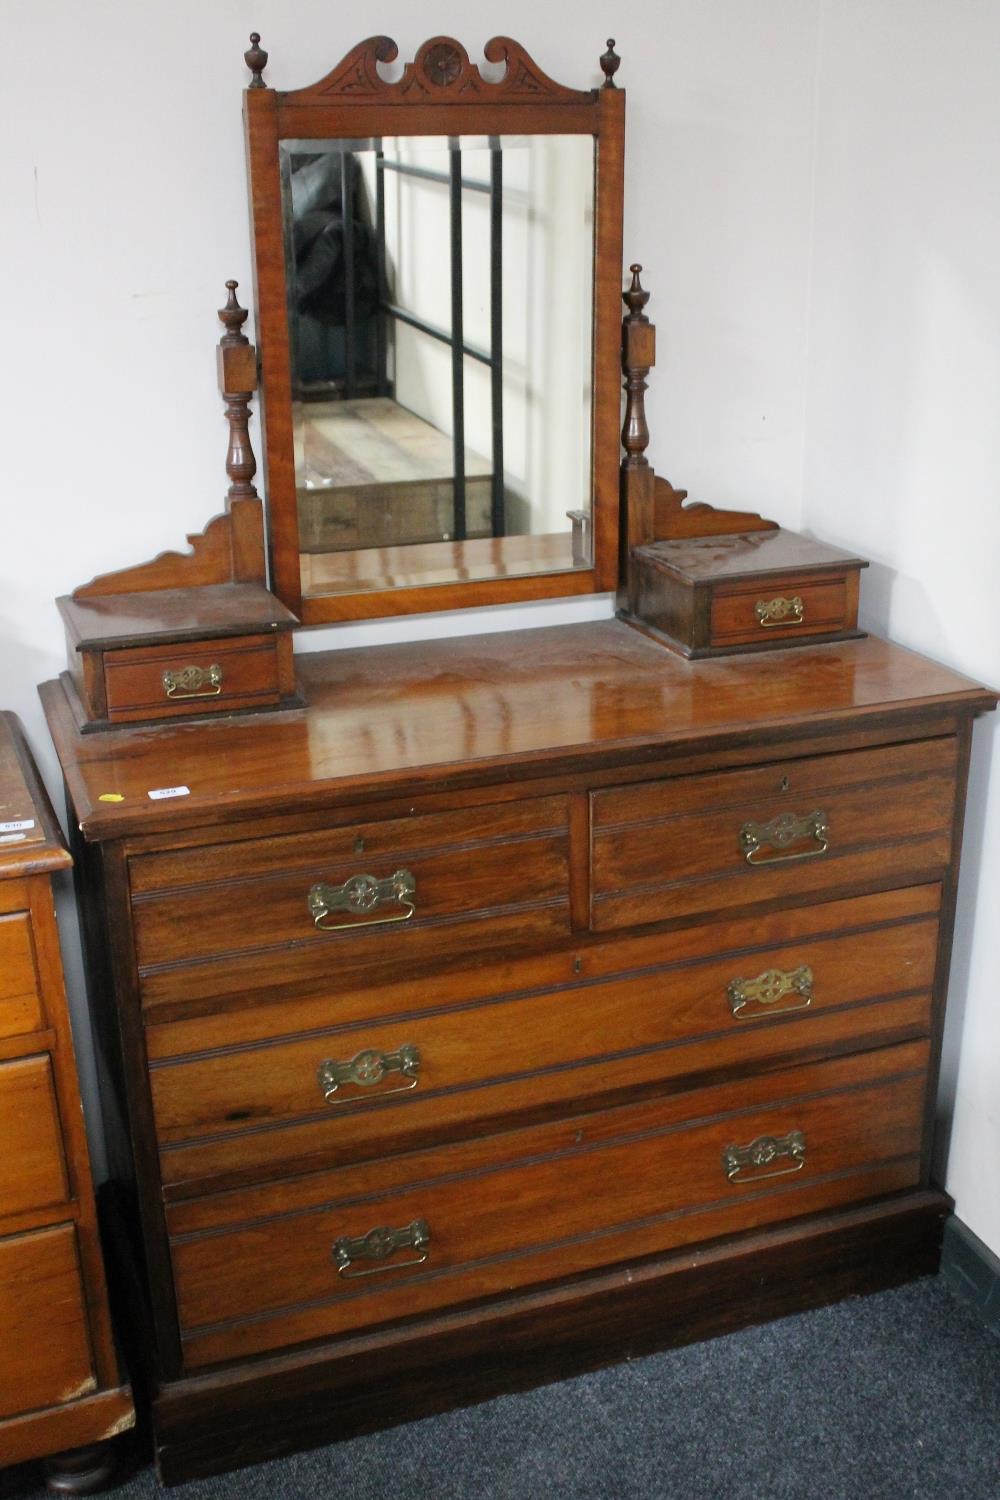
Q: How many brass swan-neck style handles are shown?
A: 8